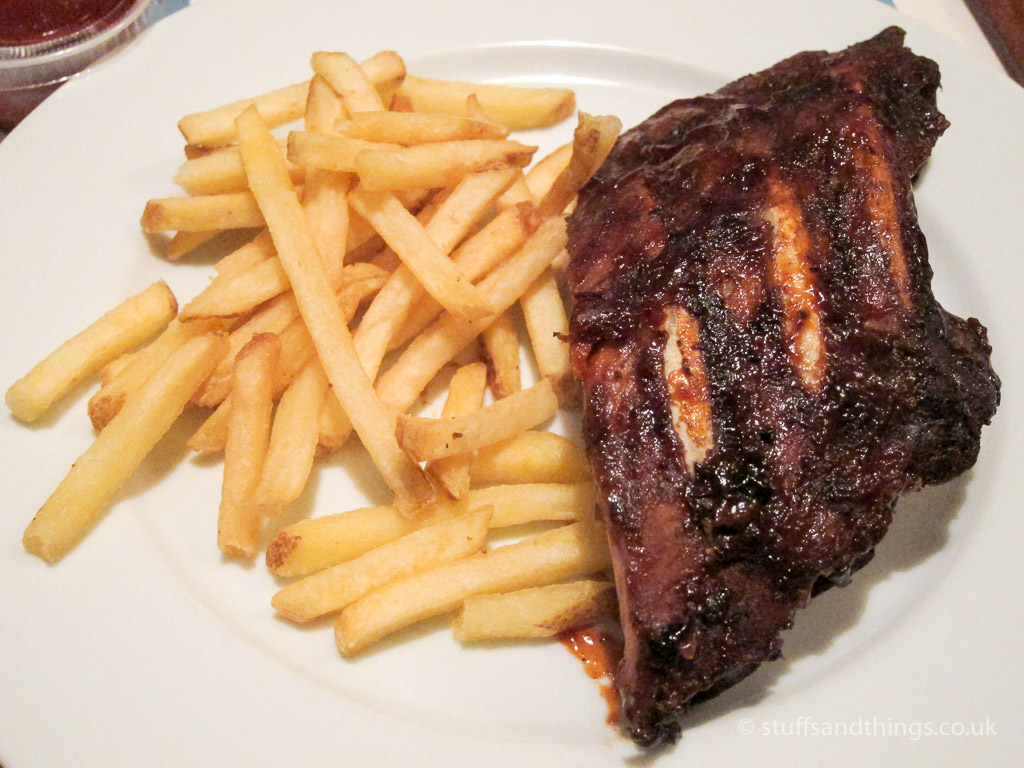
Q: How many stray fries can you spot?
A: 1